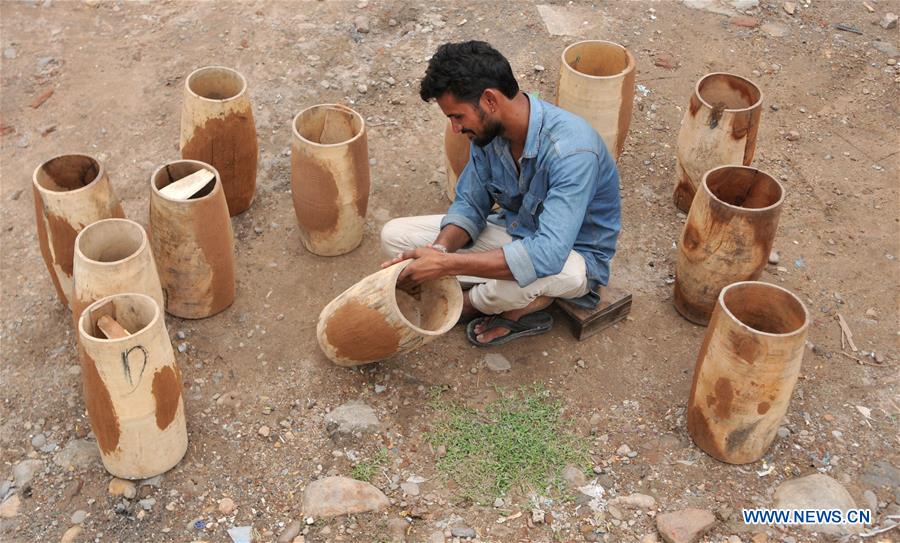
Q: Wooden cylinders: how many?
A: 12